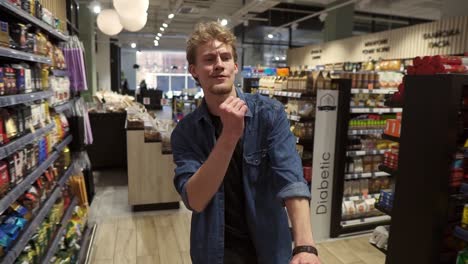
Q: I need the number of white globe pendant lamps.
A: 3